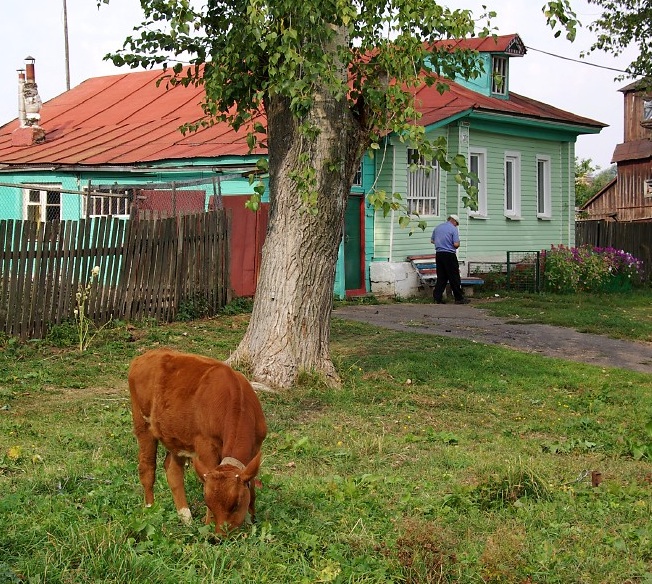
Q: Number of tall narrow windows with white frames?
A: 3